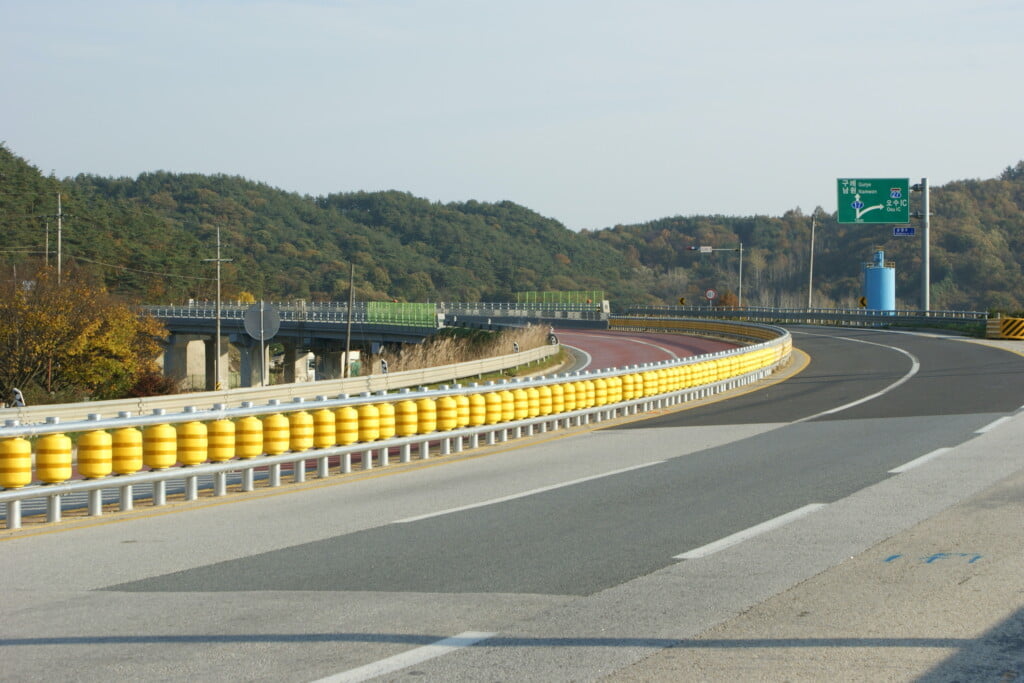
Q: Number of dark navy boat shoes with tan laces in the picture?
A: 0